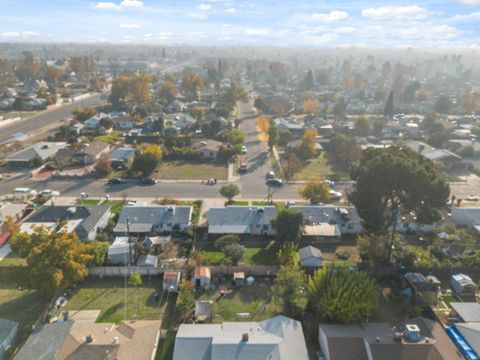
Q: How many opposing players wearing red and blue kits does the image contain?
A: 0